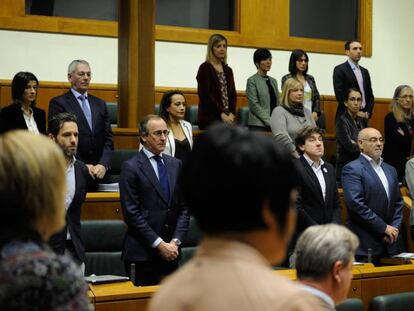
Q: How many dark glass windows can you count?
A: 3